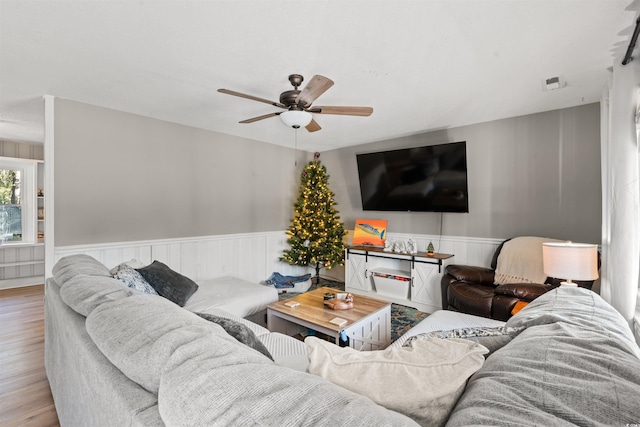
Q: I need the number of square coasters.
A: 2